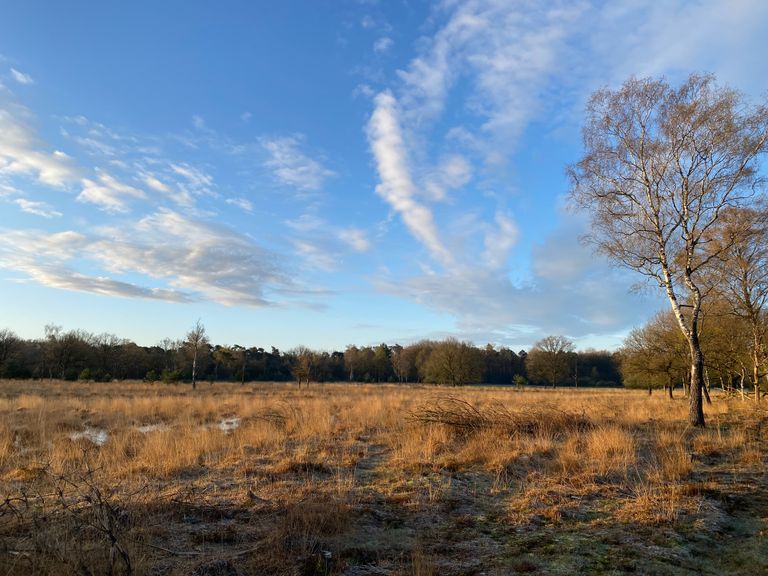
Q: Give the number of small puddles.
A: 3